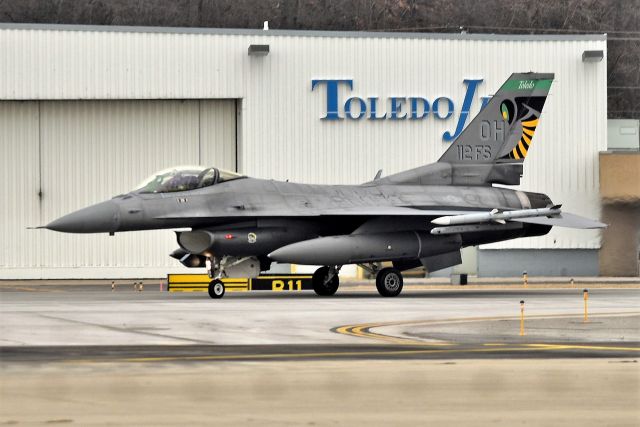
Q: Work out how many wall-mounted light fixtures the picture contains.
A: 2